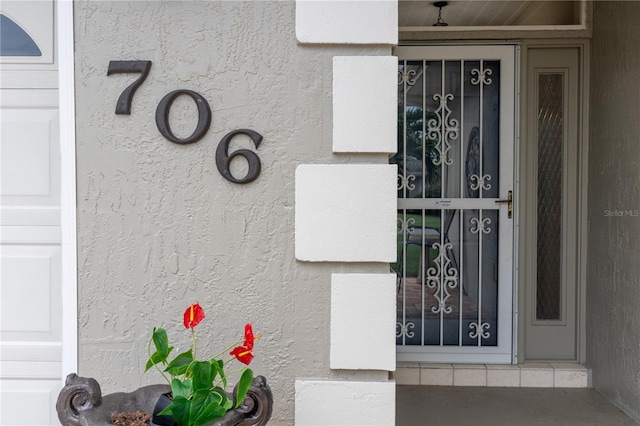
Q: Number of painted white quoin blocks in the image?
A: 5